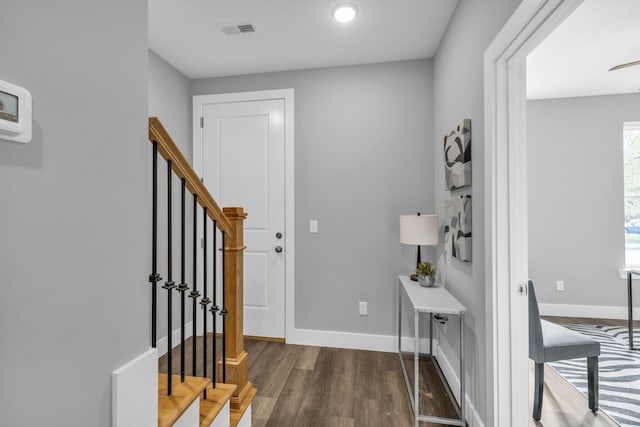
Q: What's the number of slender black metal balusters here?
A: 7